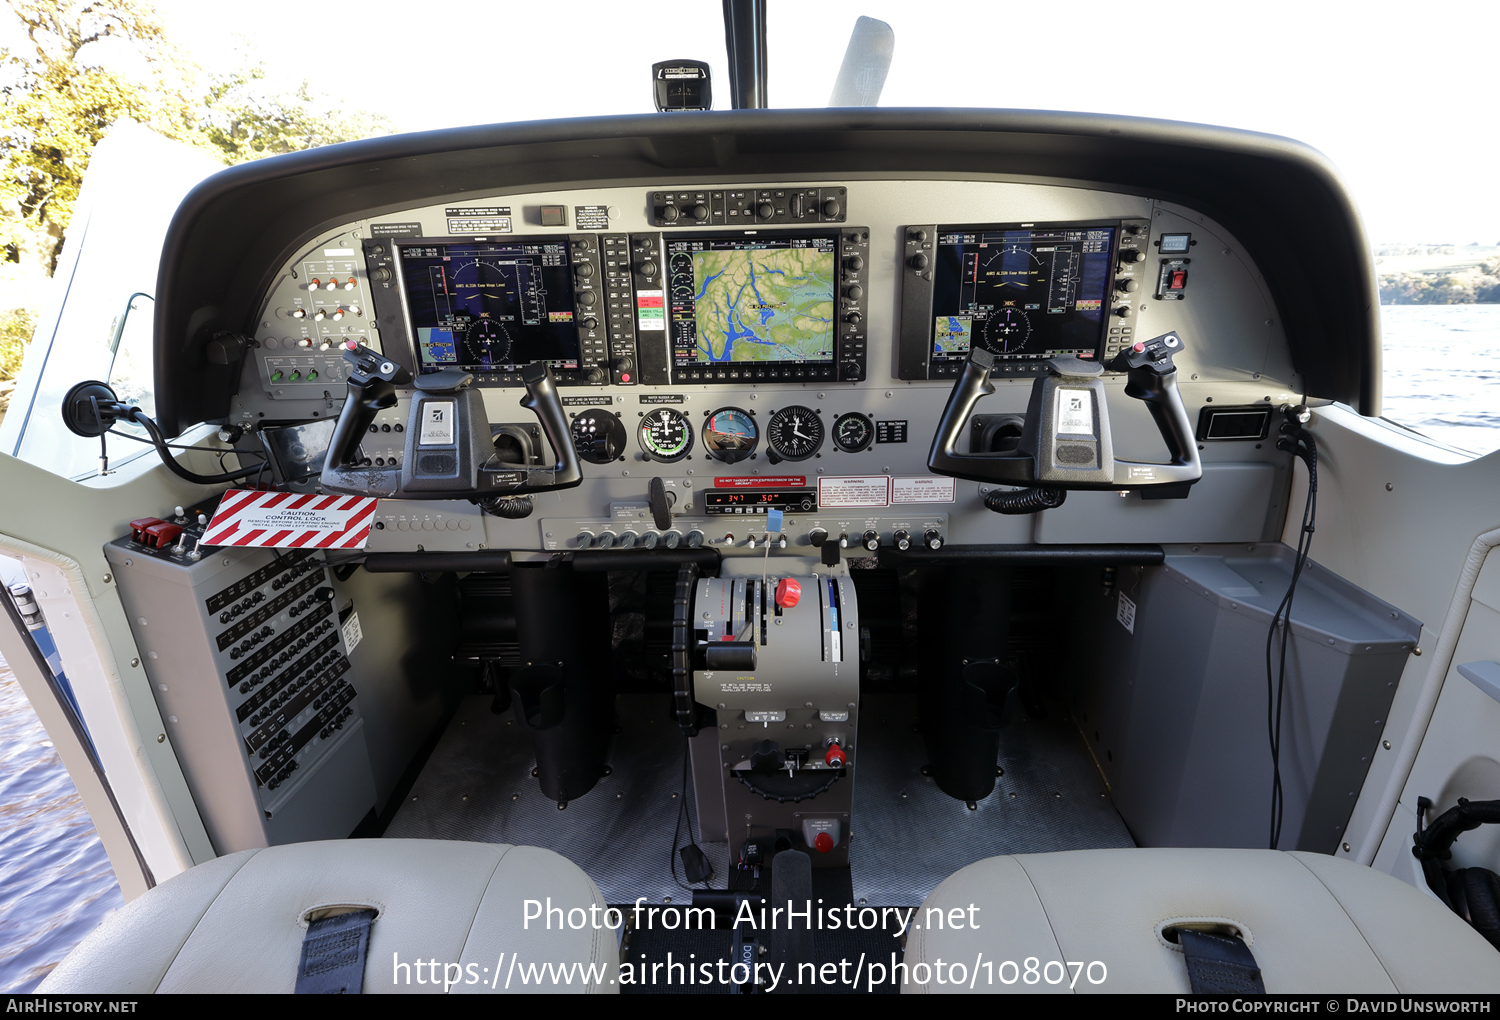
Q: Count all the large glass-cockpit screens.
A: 3